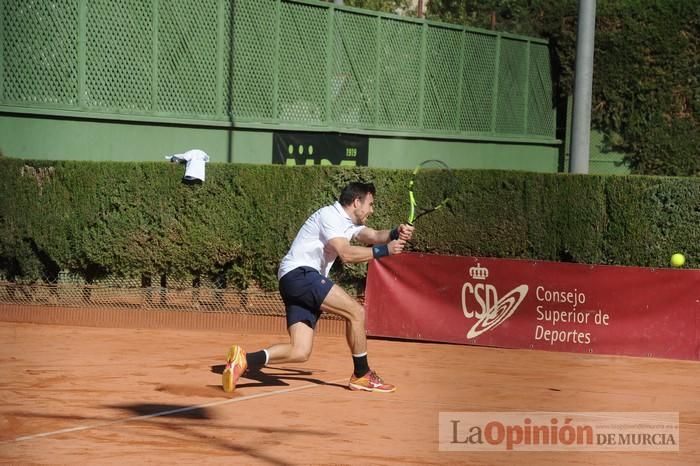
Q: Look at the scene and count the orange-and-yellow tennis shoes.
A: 2